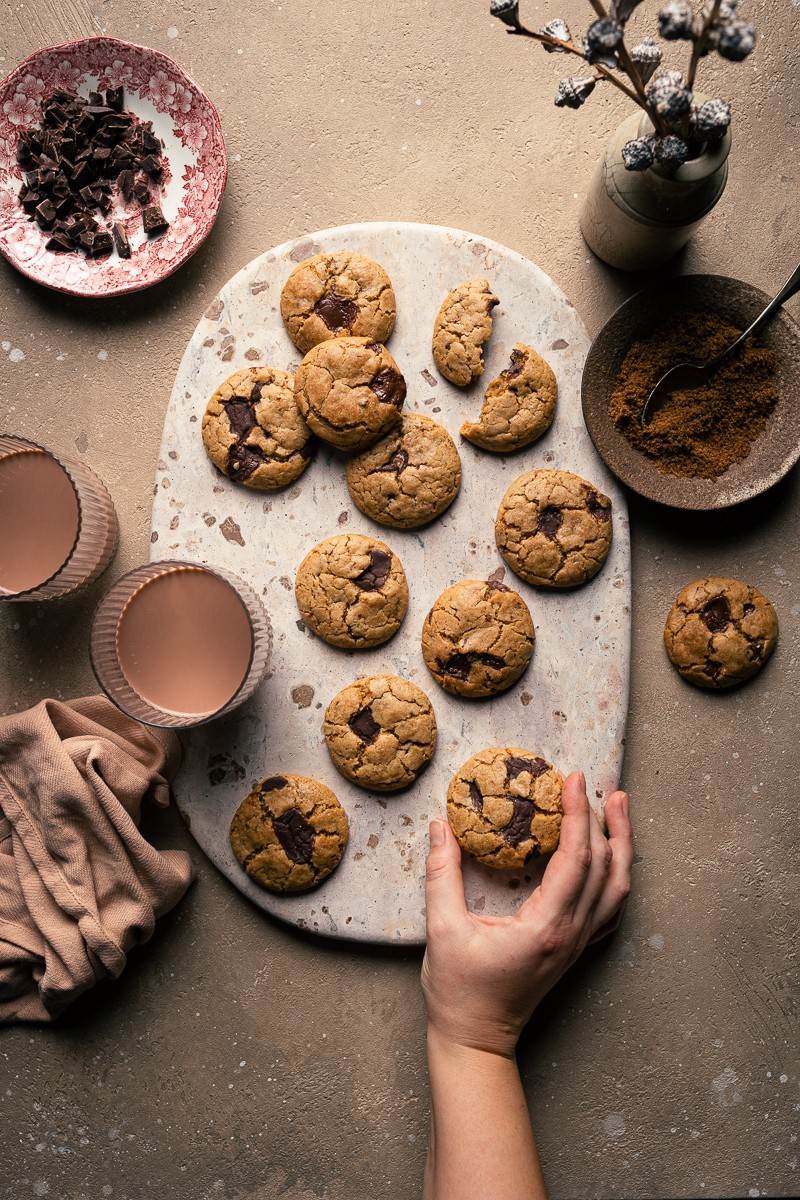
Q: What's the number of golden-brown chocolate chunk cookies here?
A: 12